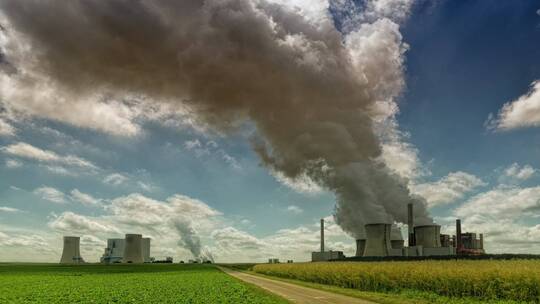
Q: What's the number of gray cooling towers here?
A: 6